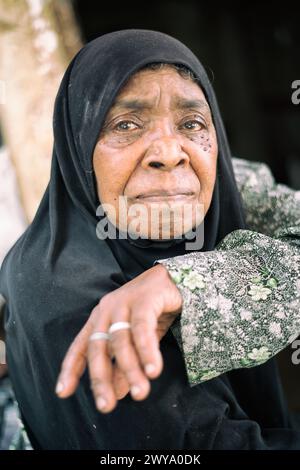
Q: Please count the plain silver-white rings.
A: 2